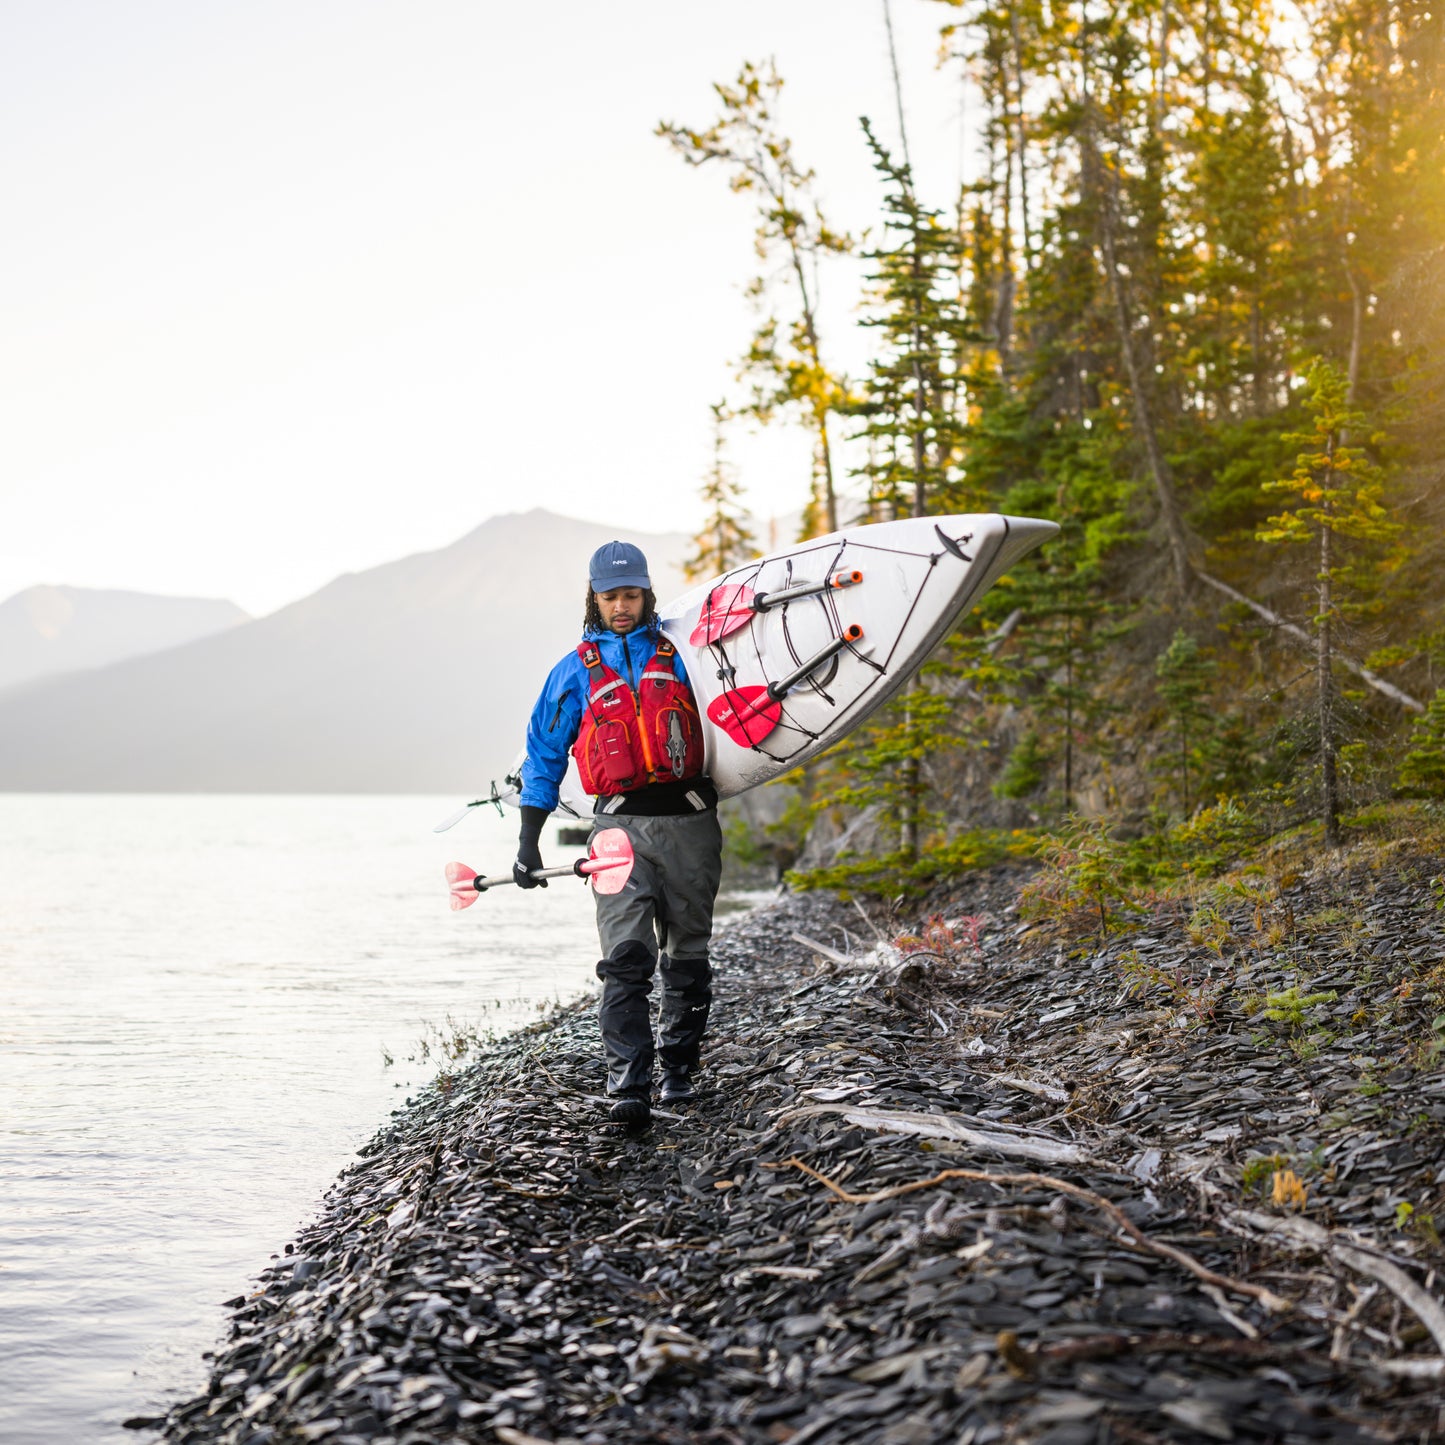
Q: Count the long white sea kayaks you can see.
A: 1